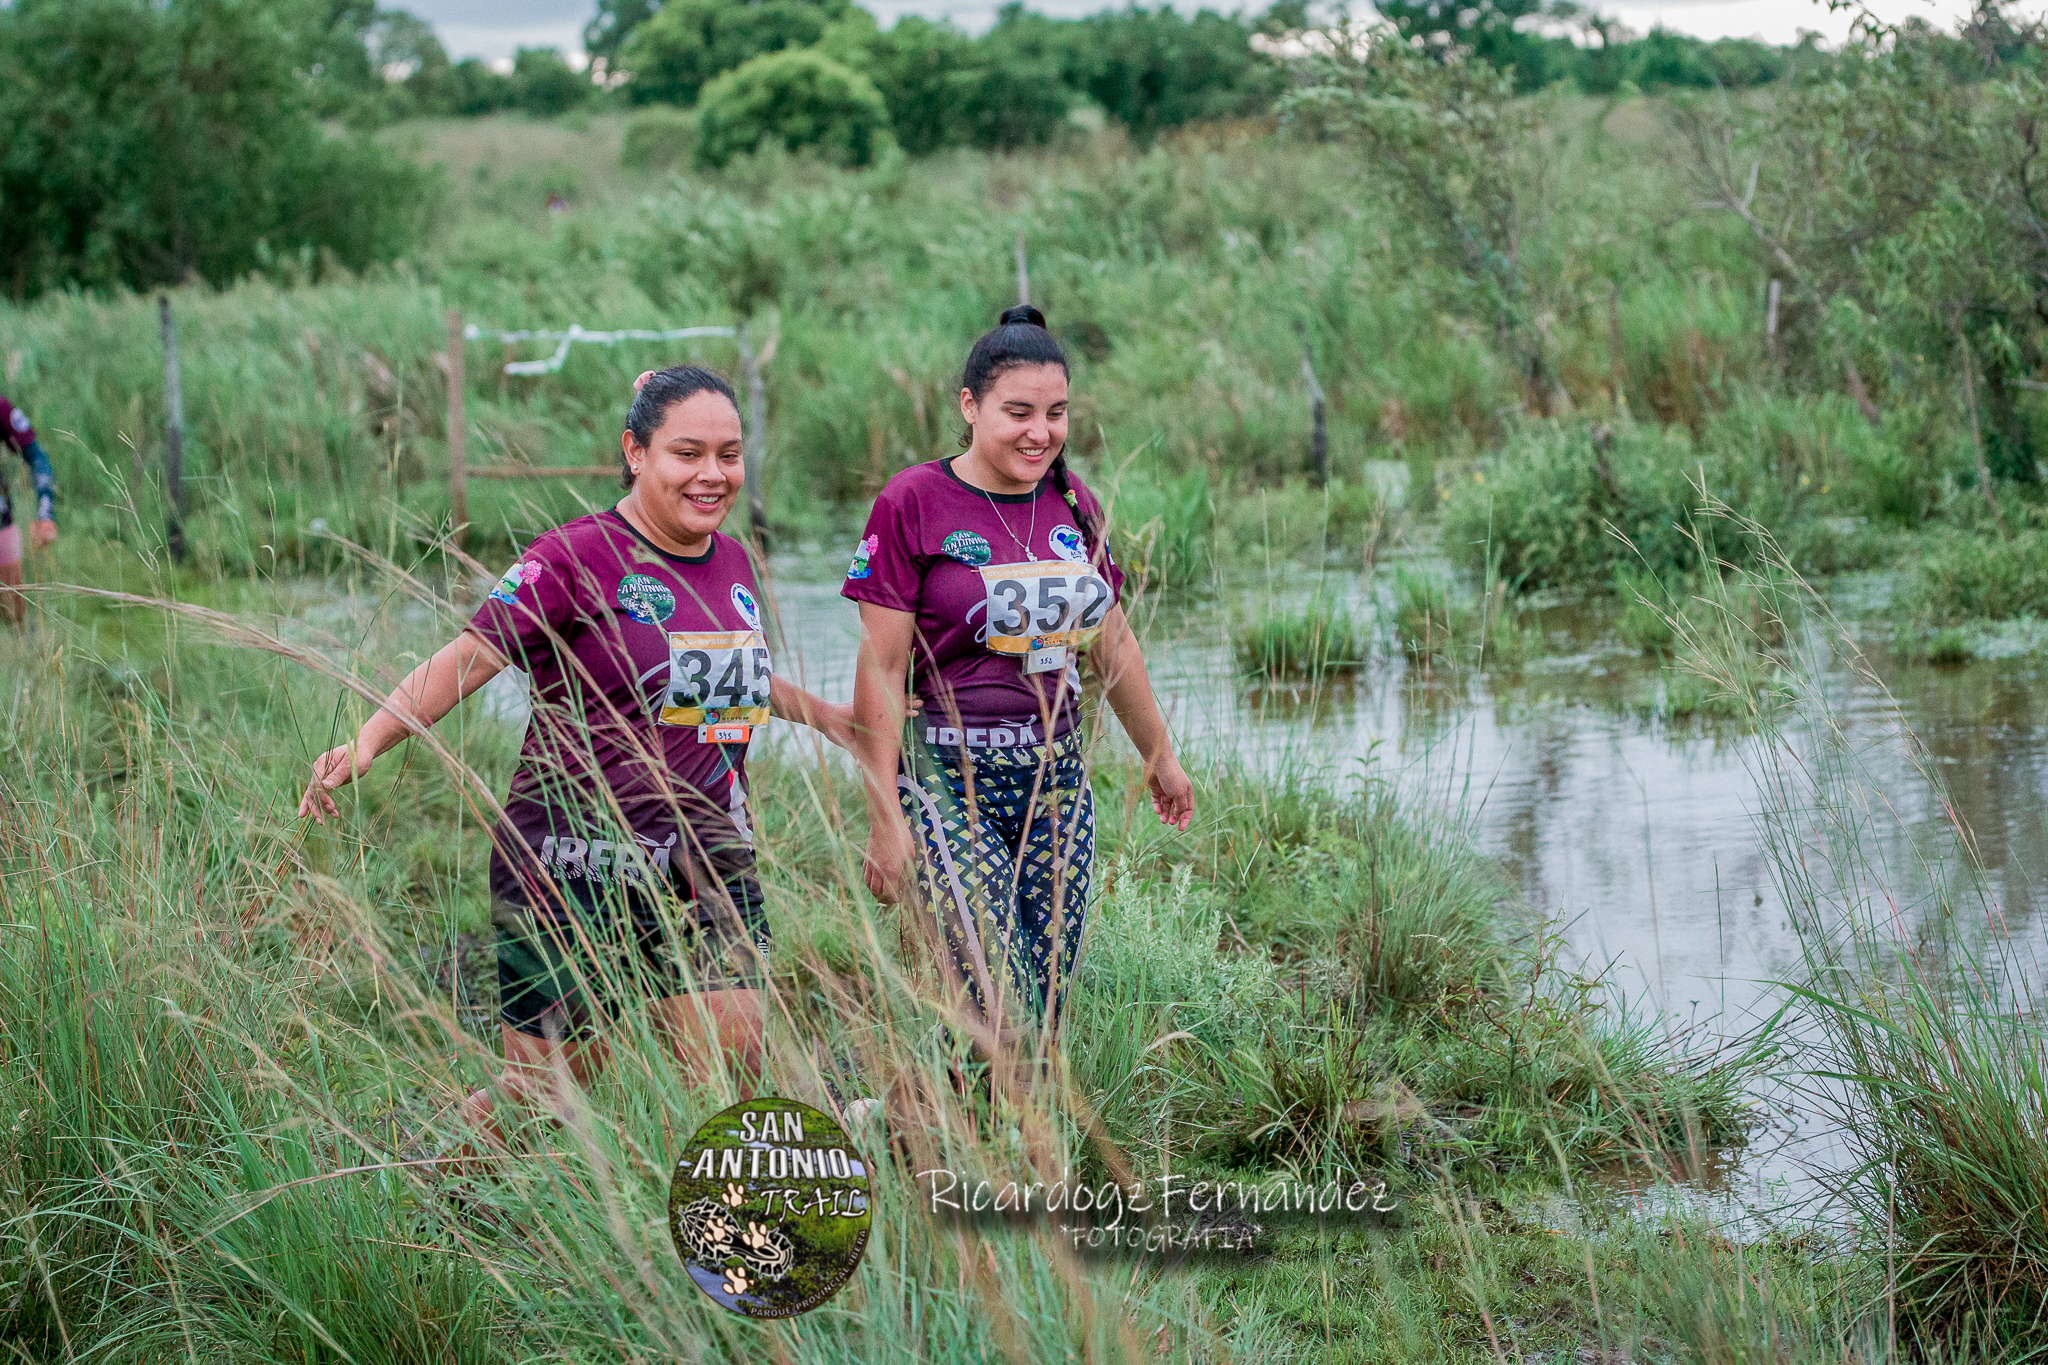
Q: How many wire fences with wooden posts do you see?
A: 1